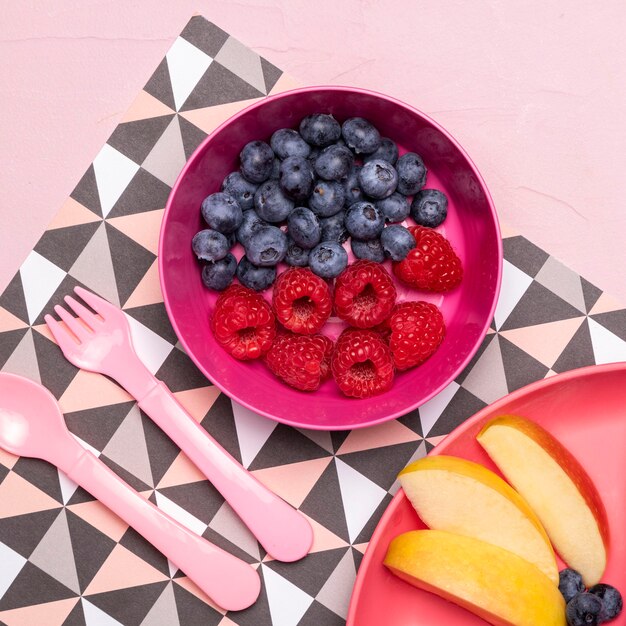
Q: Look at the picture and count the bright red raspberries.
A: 7